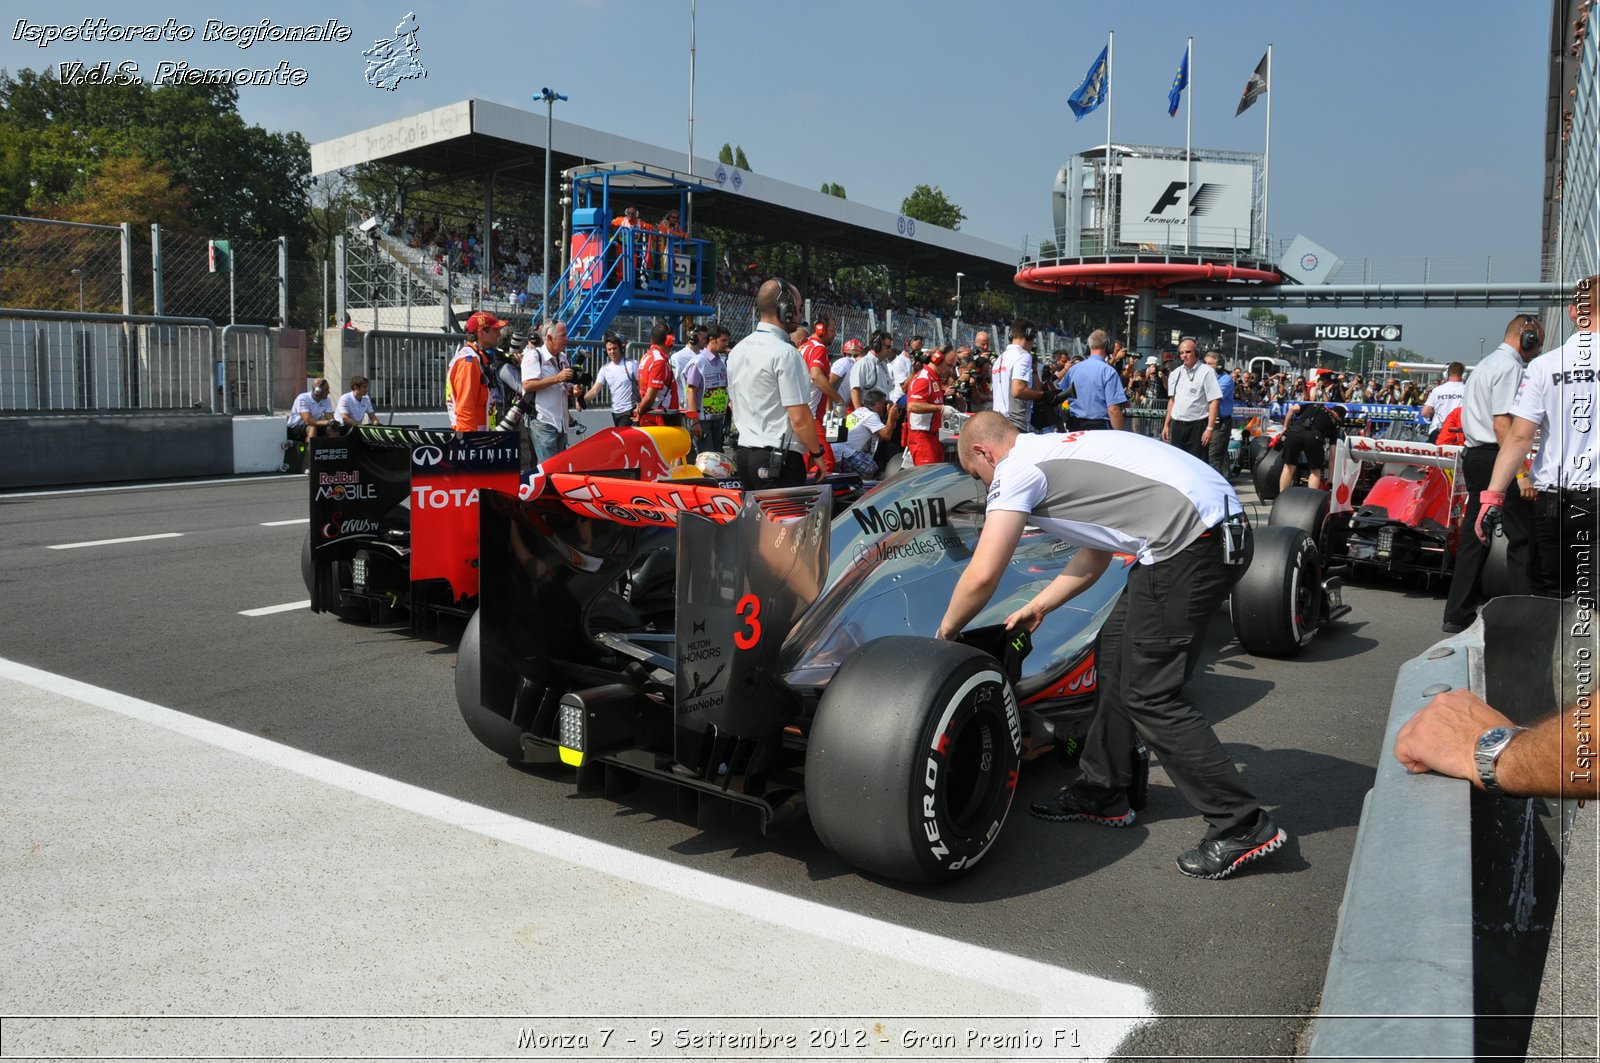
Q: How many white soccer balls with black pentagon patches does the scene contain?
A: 0